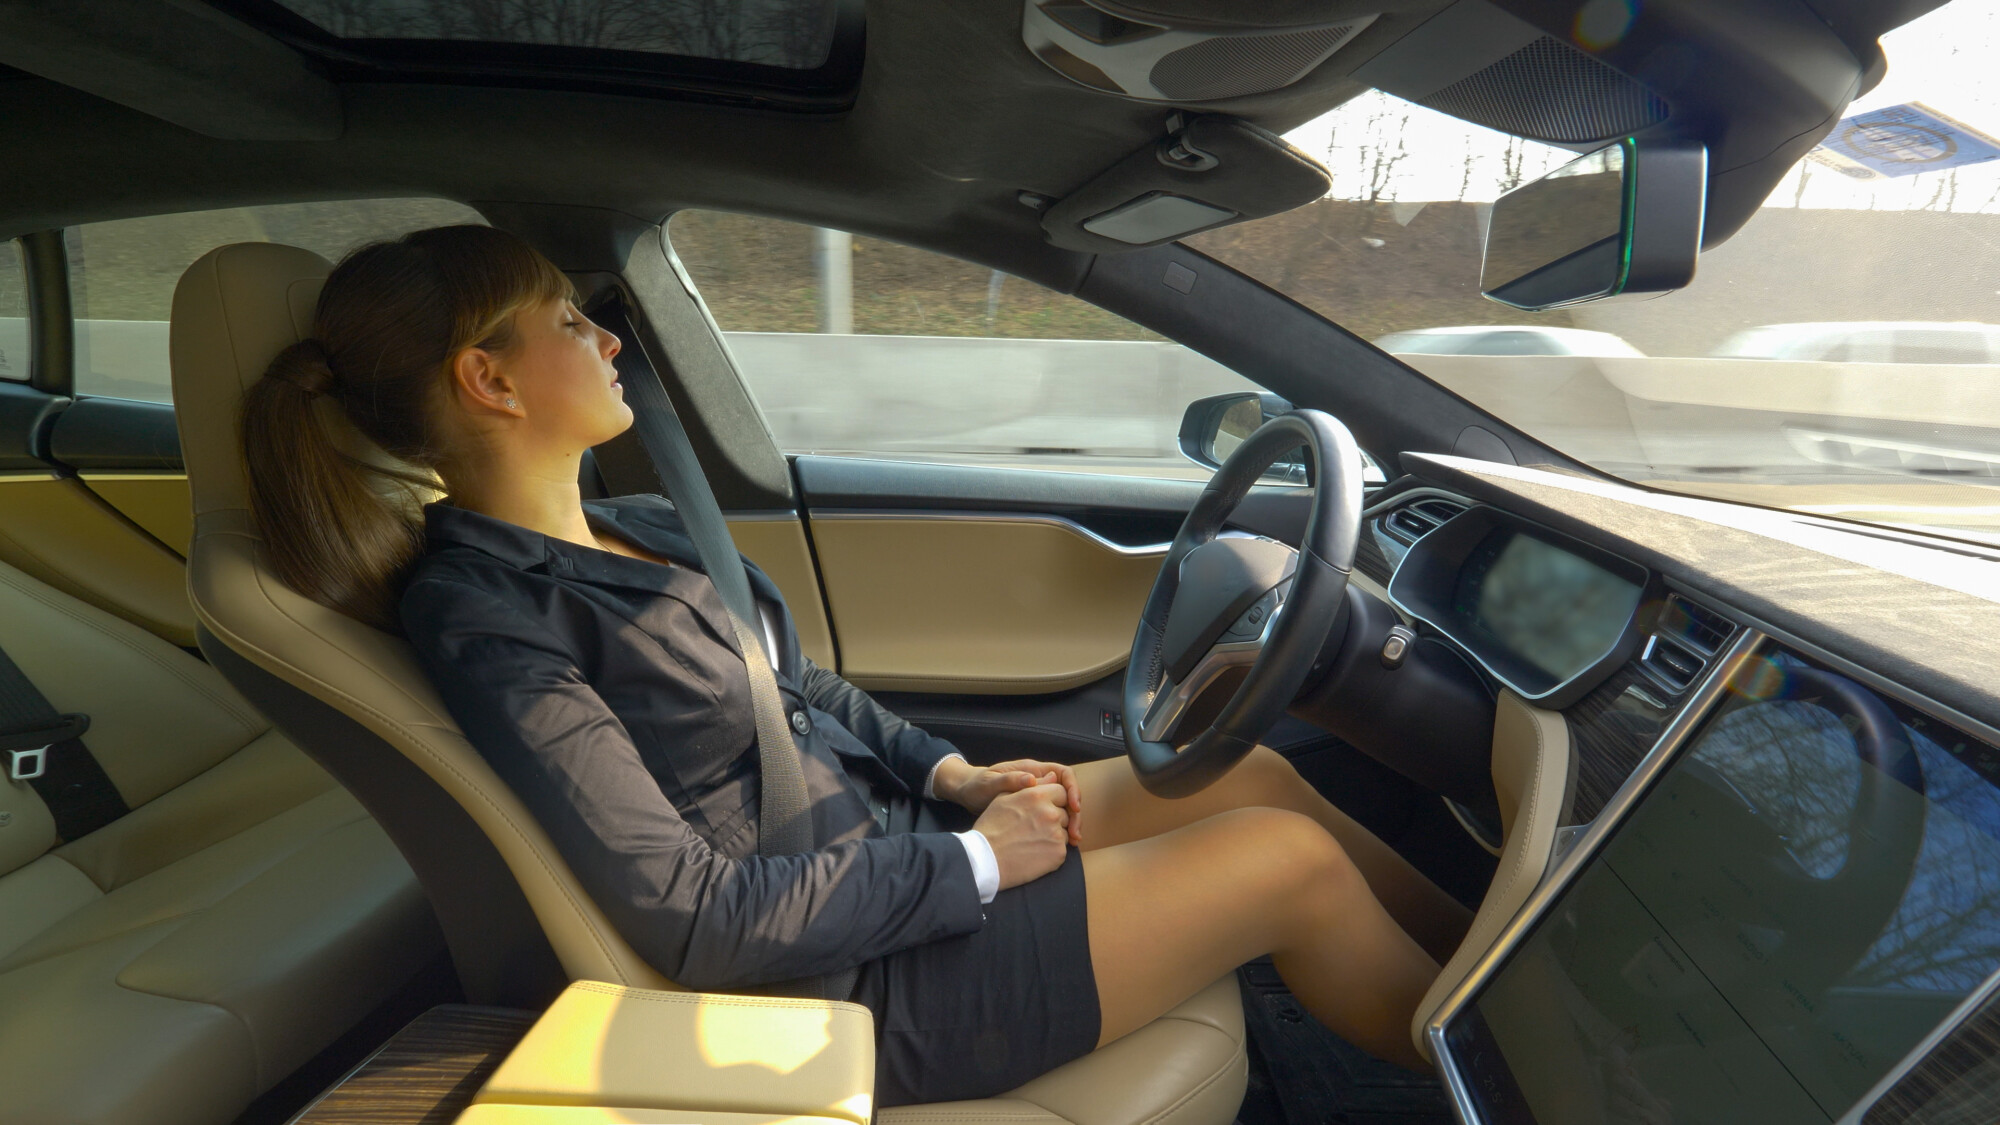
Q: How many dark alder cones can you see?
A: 0